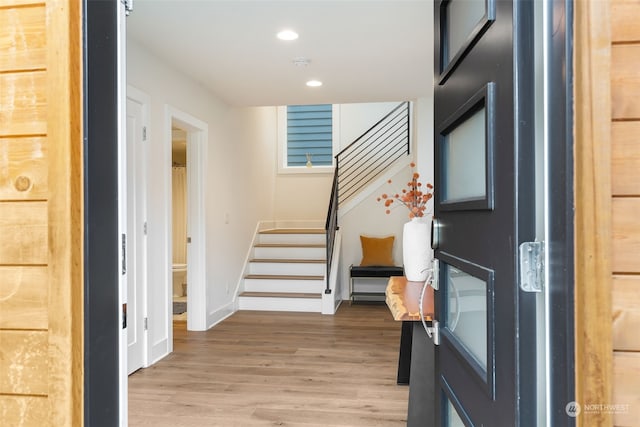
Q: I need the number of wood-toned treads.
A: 5